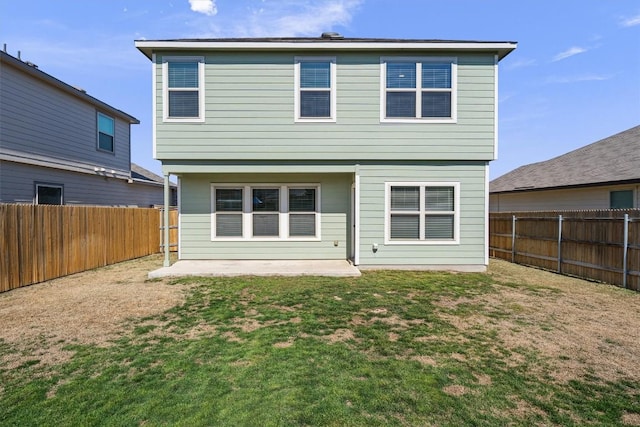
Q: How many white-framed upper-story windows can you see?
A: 3